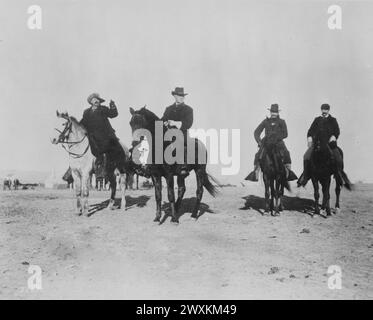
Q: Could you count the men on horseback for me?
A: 4